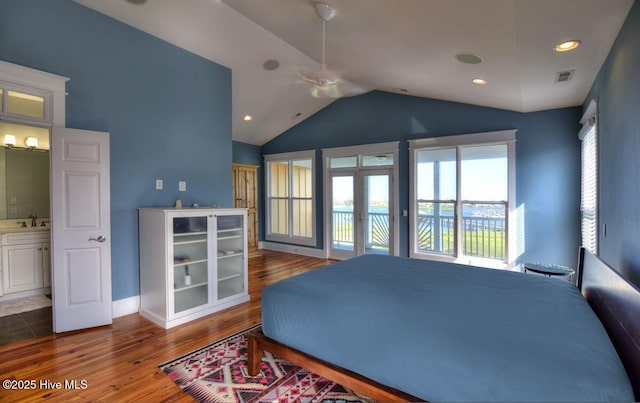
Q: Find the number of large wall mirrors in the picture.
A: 1